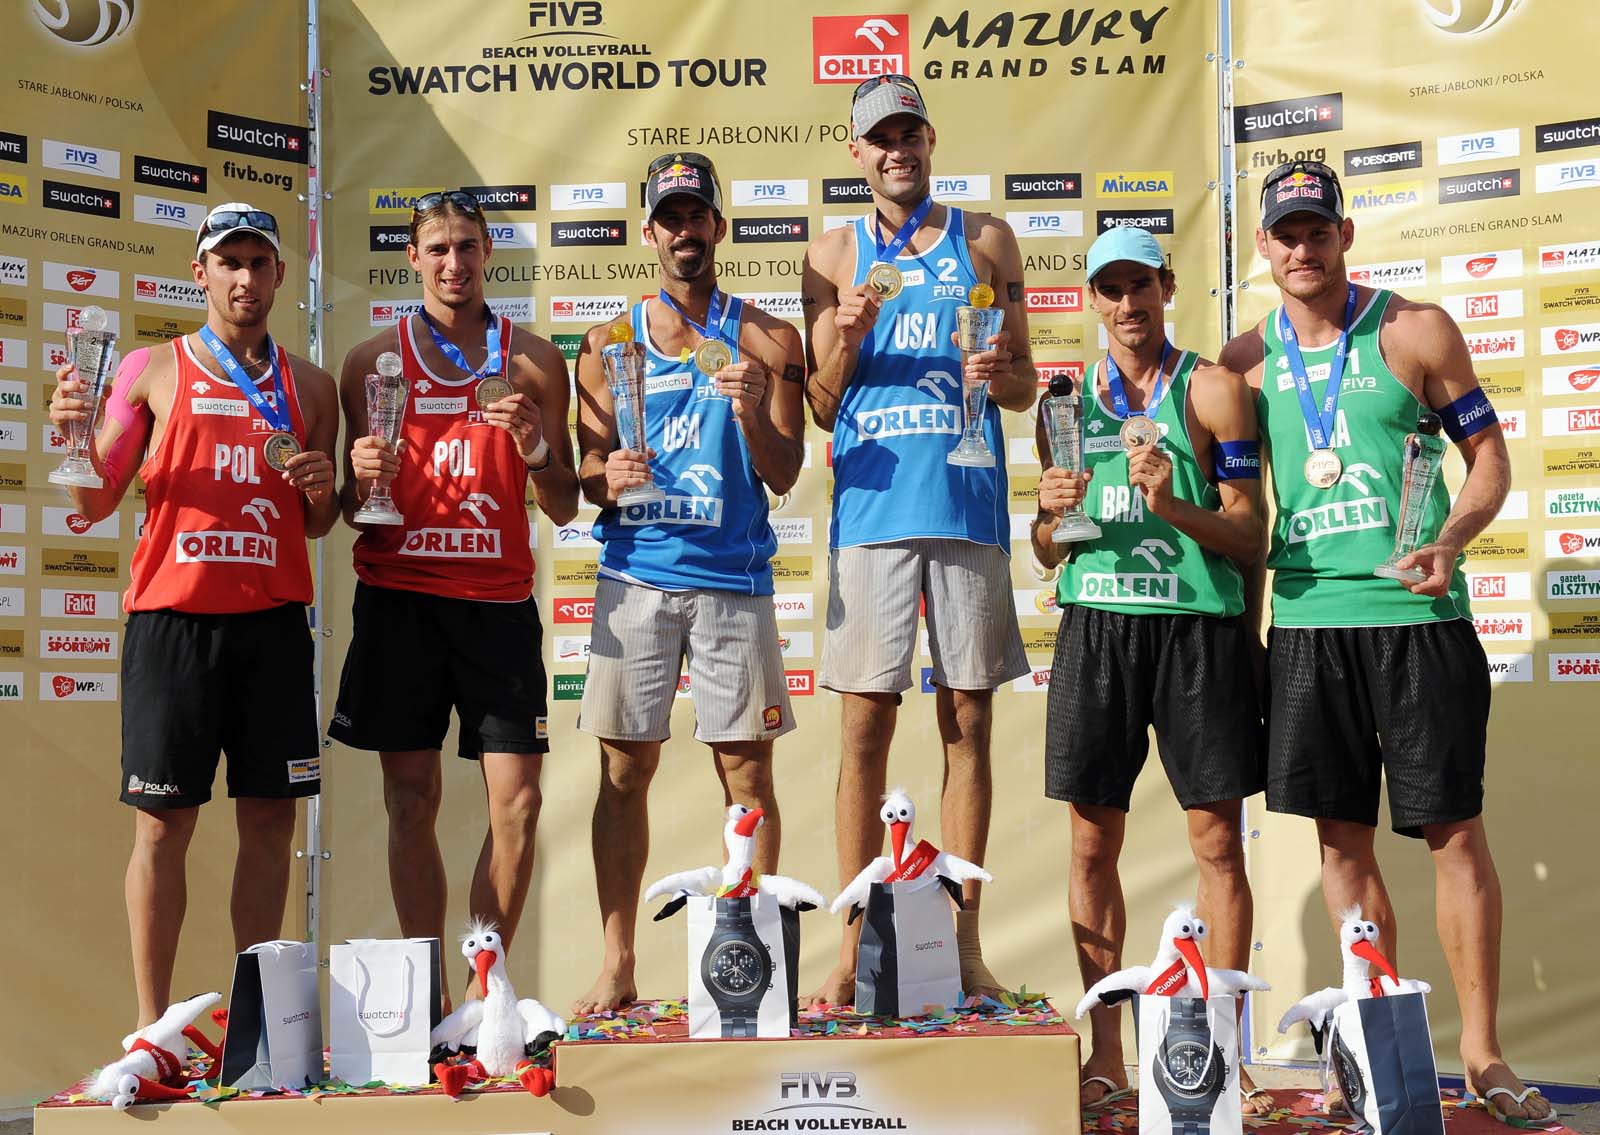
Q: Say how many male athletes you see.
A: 6